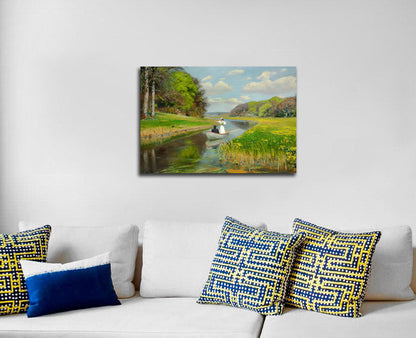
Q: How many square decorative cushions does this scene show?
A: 3